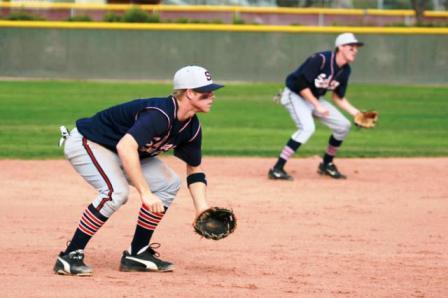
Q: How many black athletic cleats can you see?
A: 4